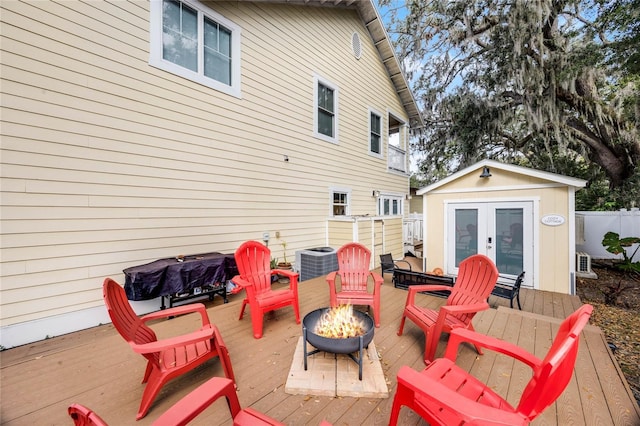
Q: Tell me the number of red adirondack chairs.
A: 6